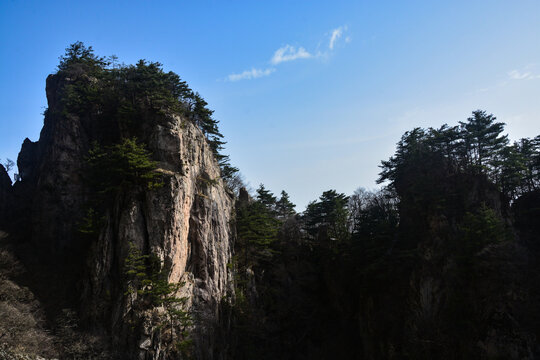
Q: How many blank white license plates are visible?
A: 0